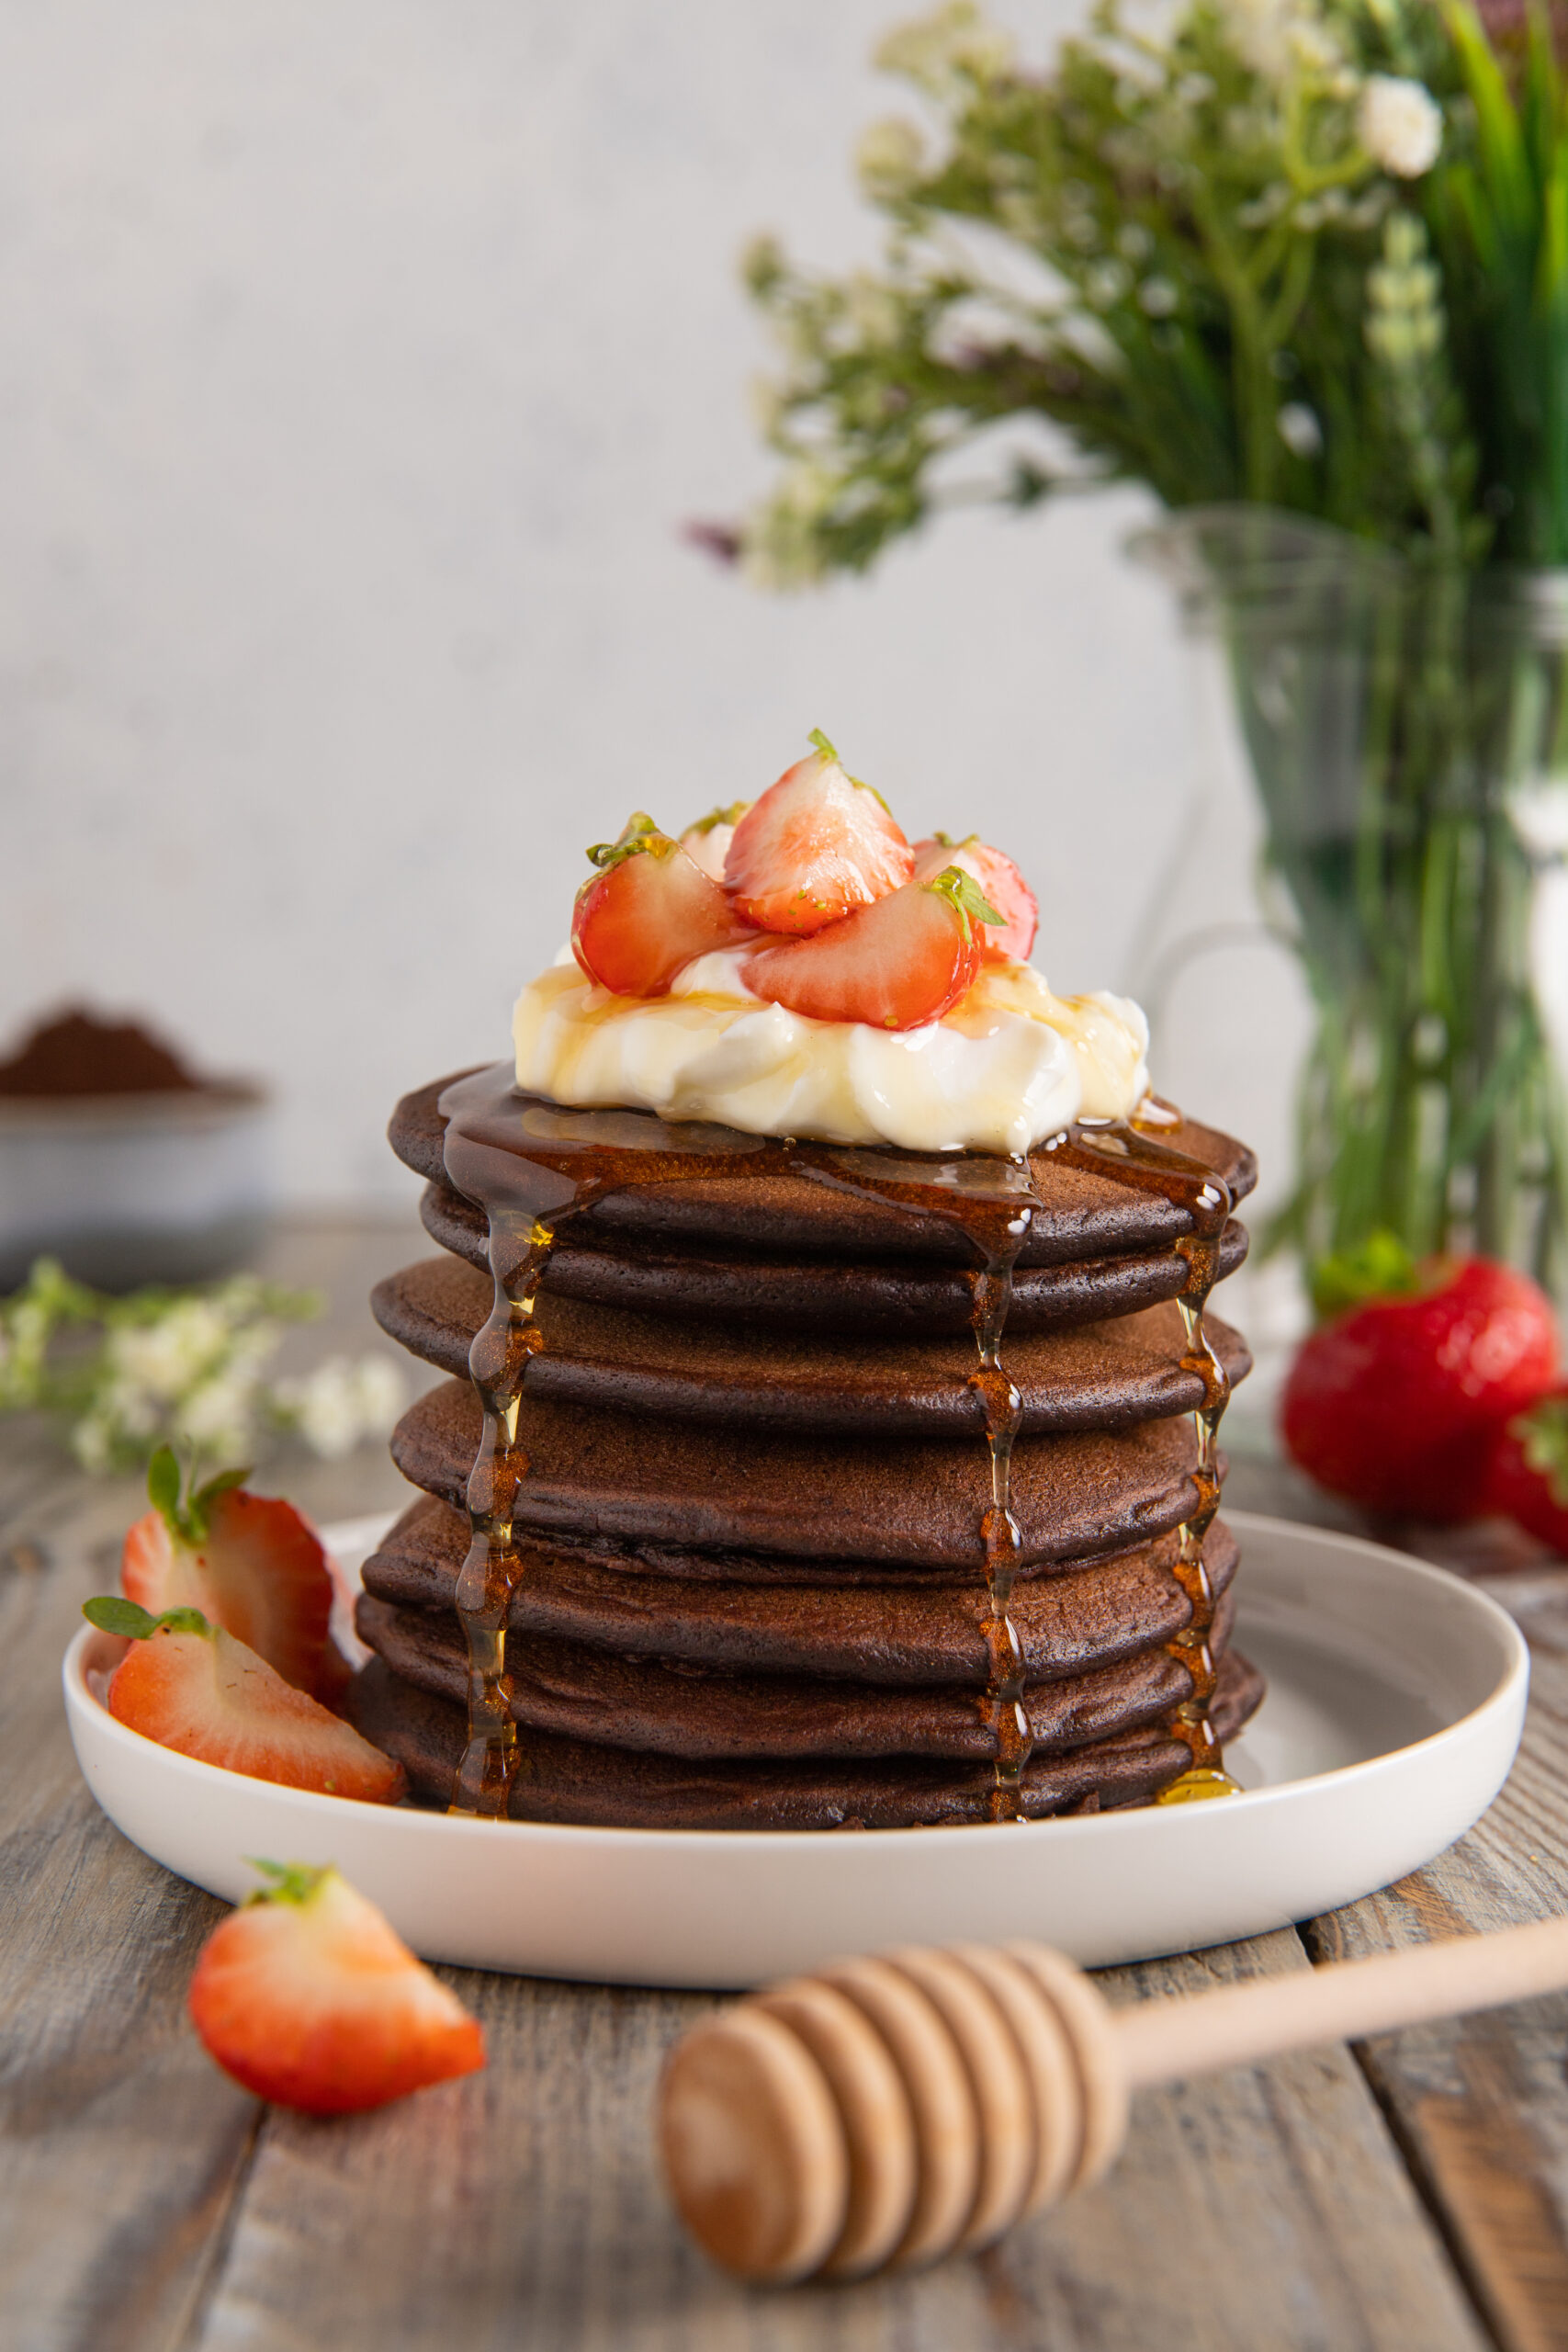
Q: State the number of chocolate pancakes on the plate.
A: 7